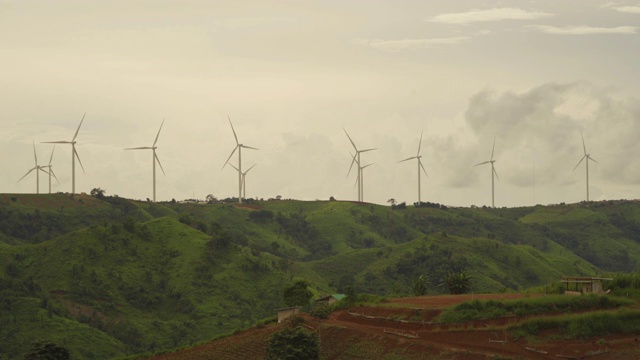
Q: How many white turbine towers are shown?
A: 11